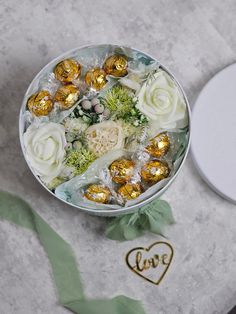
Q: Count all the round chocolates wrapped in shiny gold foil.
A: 10